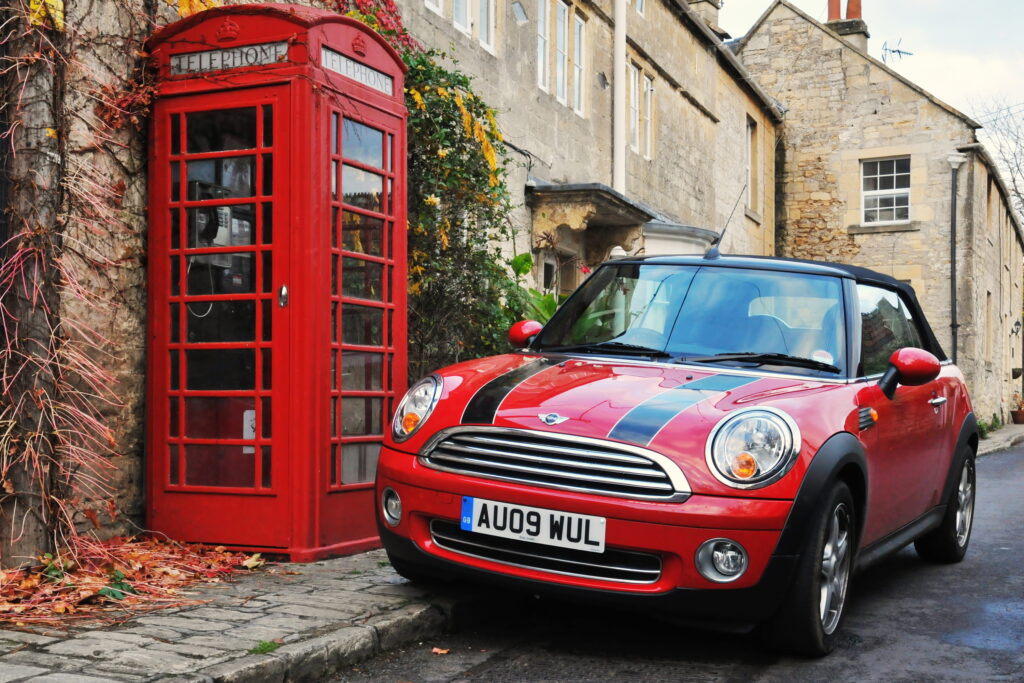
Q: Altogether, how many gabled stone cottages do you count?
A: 1